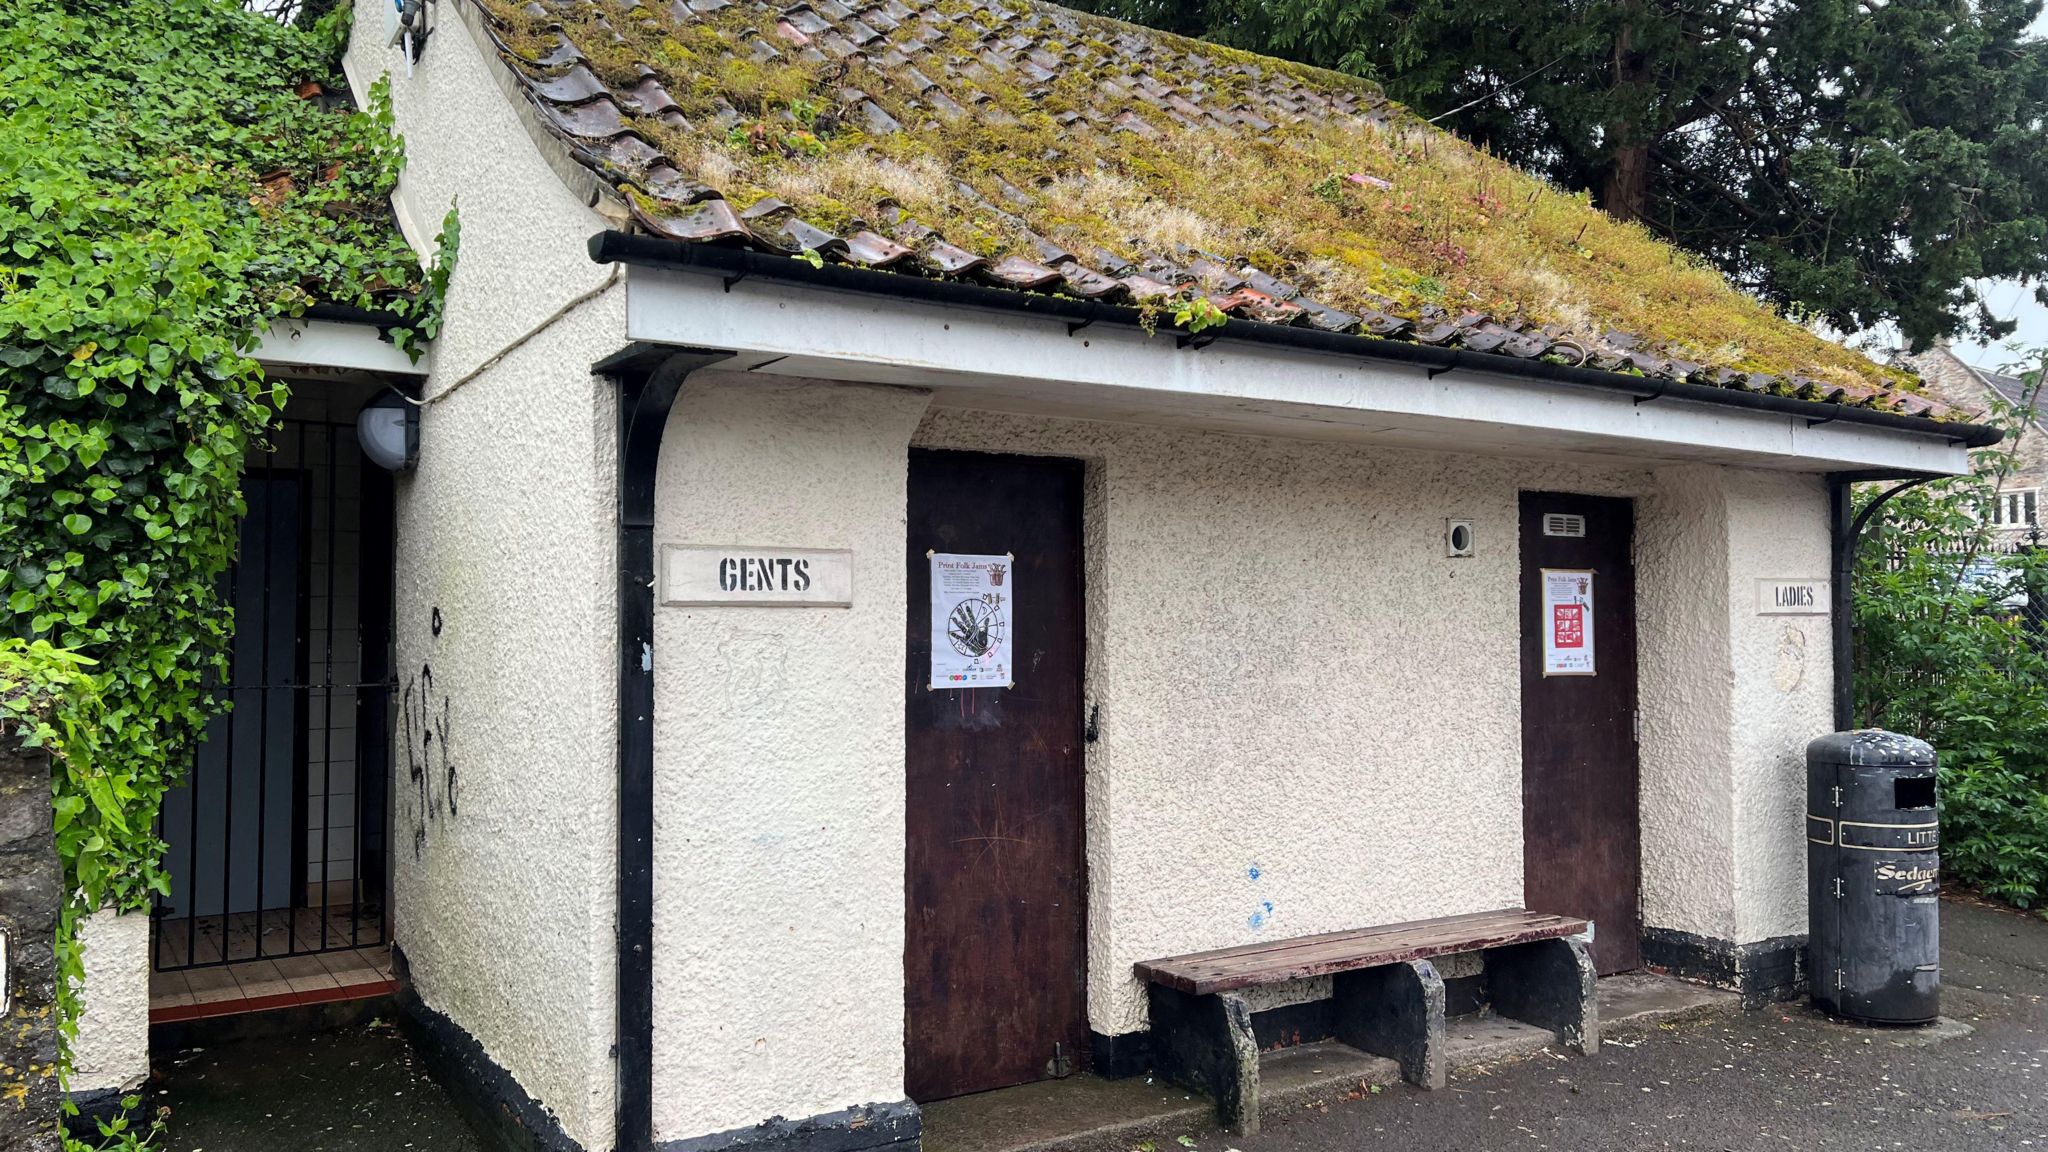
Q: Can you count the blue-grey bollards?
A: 0